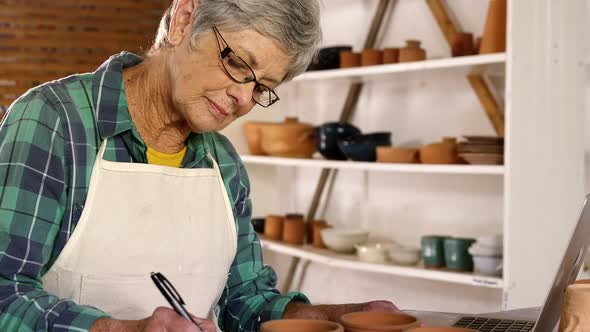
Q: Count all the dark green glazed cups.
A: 2